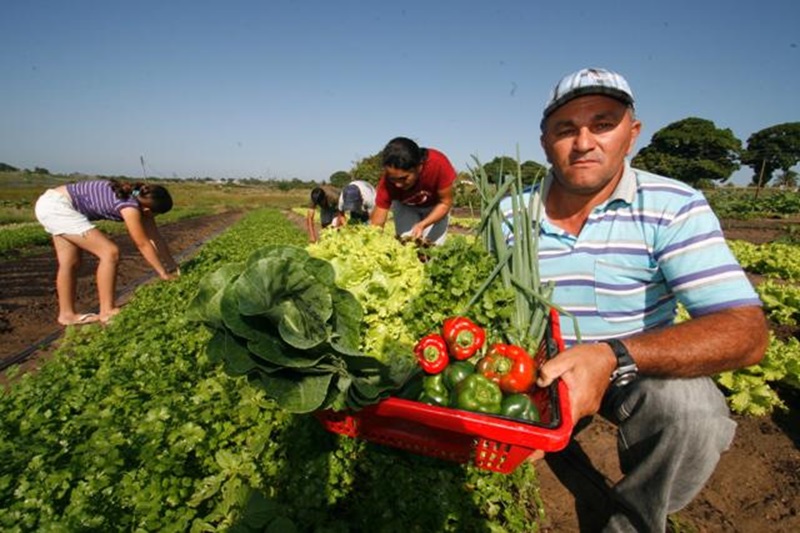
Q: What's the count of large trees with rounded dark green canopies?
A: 2